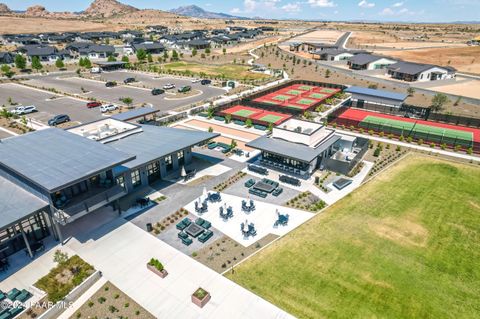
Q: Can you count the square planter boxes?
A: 1